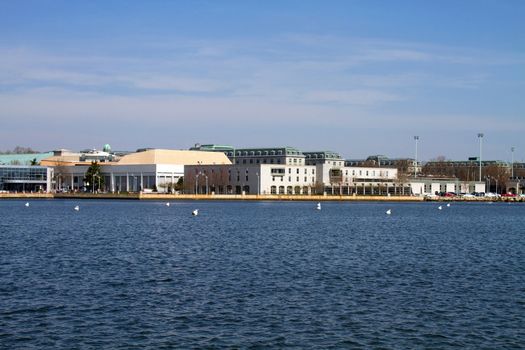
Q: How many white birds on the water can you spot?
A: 8